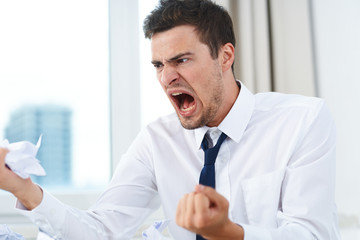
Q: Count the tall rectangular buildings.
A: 1